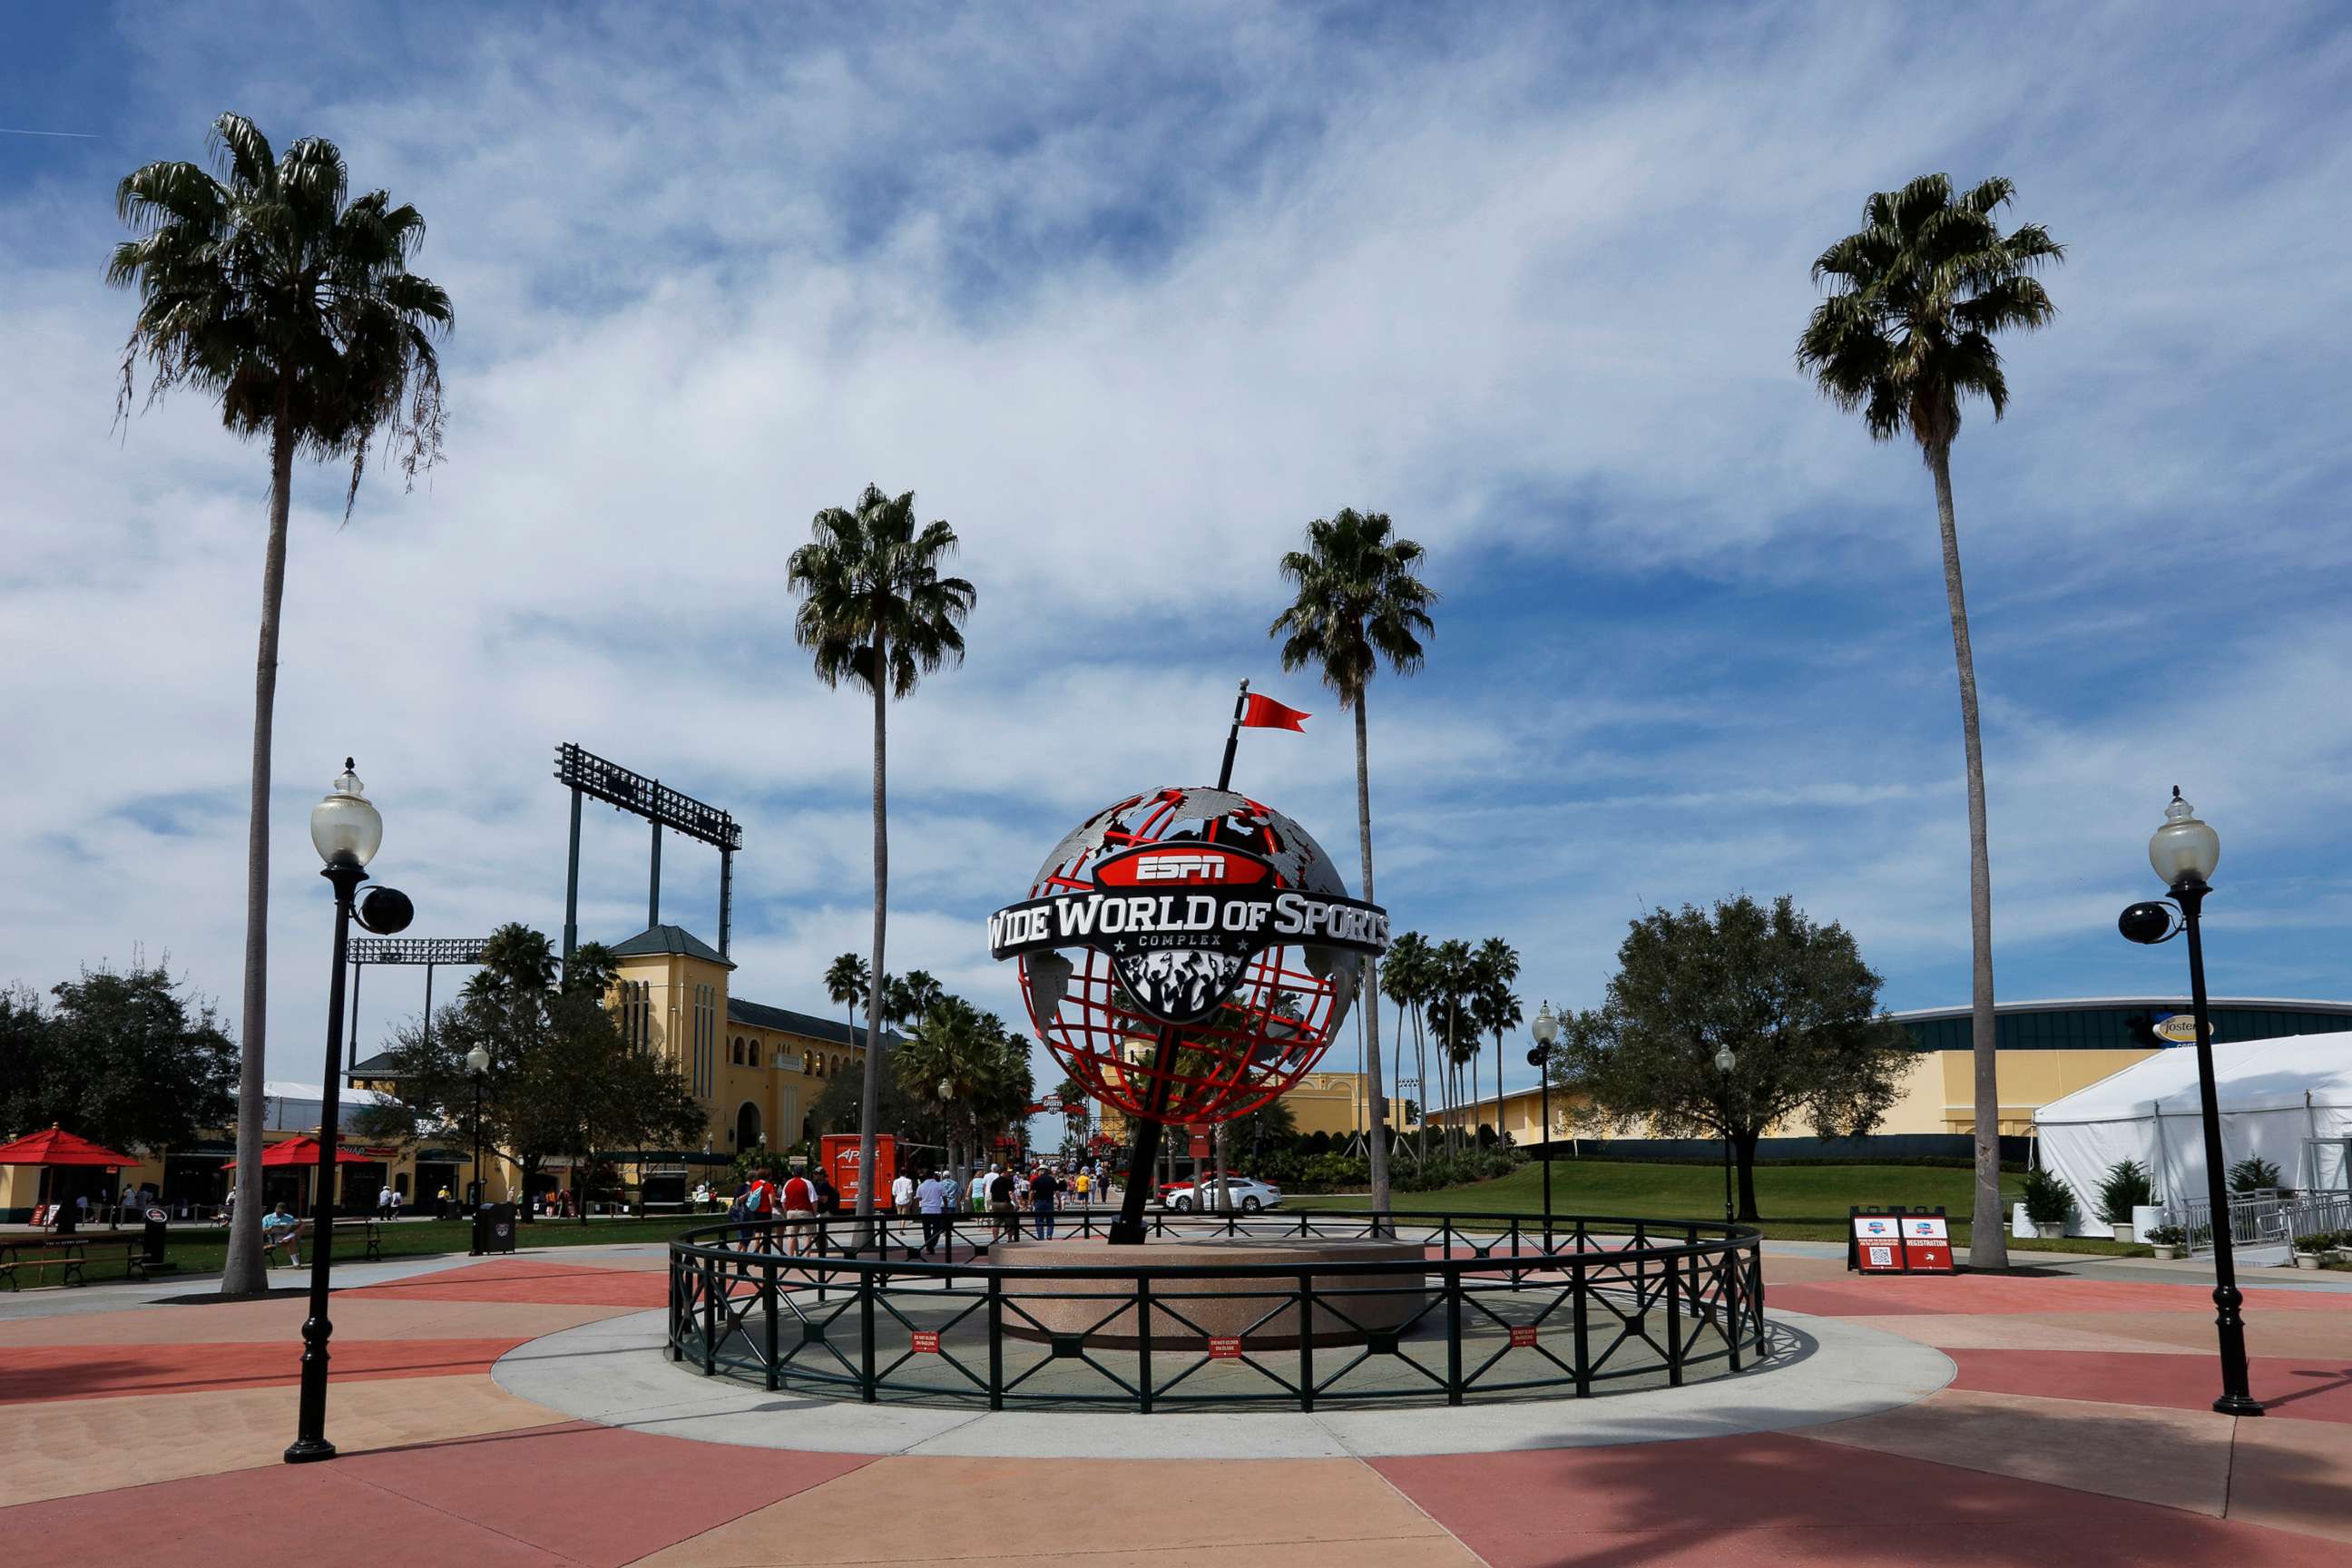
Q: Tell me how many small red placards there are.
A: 3